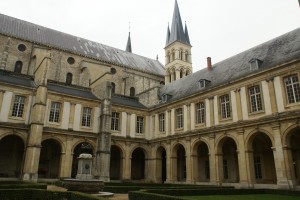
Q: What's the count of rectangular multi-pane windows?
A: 11